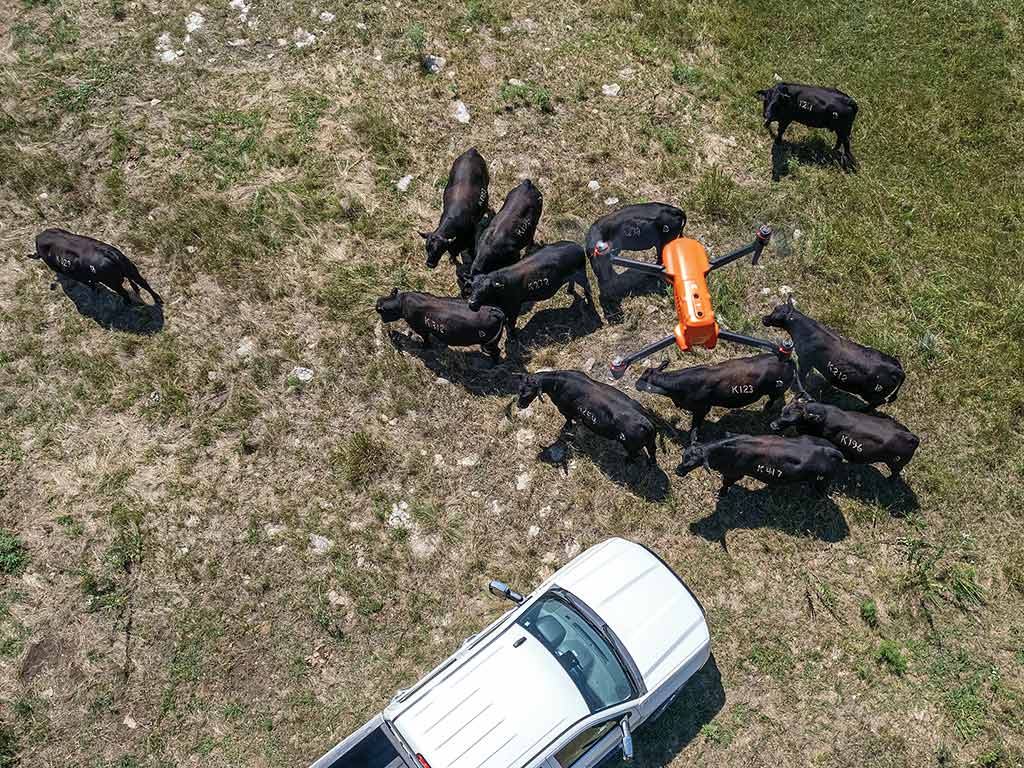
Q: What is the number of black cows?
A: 12